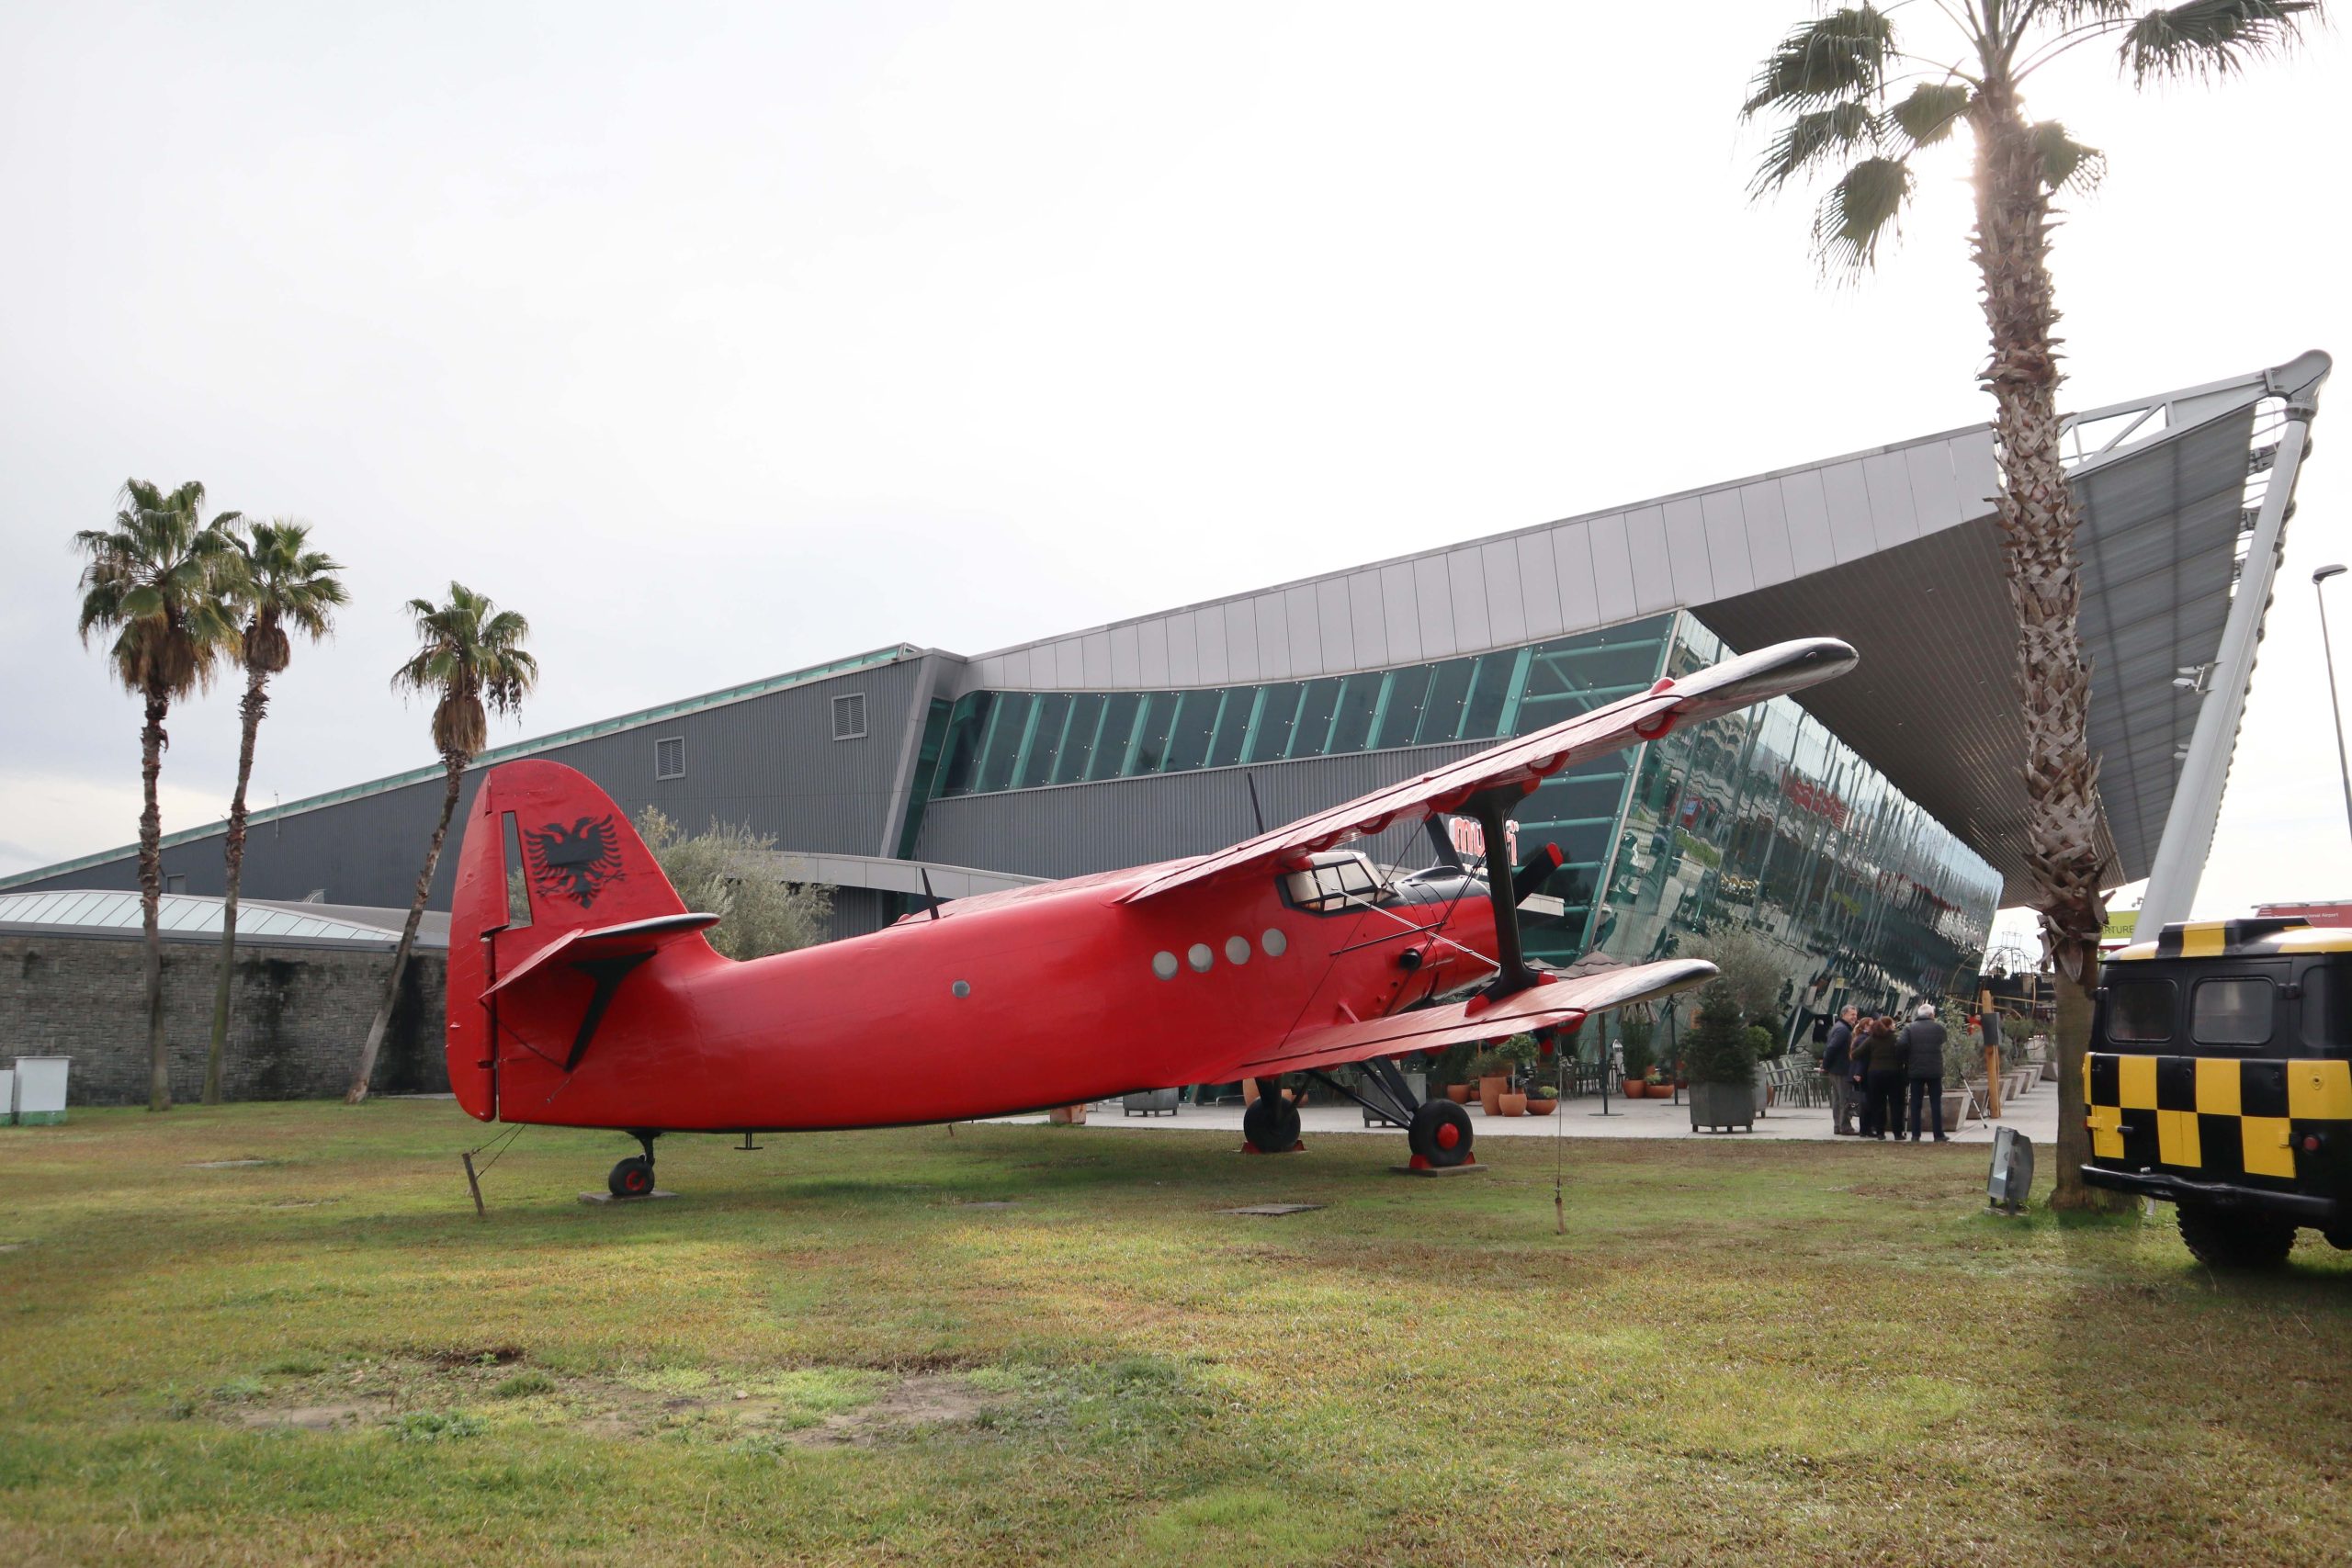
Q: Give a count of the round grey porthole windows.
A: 5